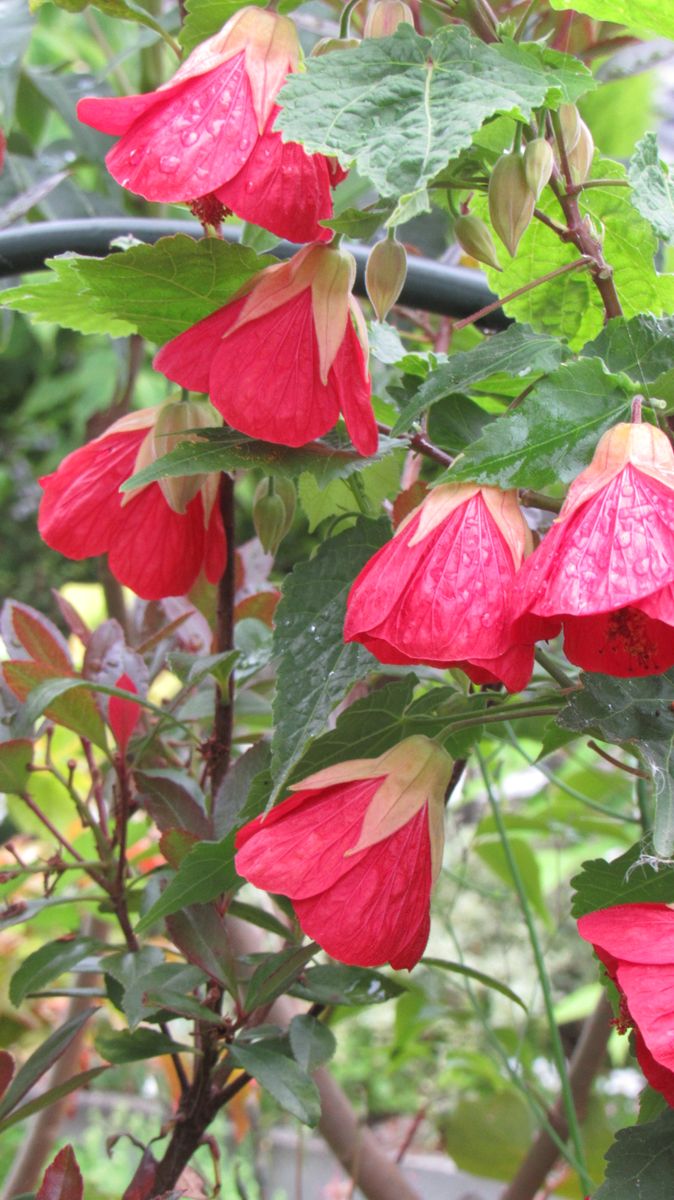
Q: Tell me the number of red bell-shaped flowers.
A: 7